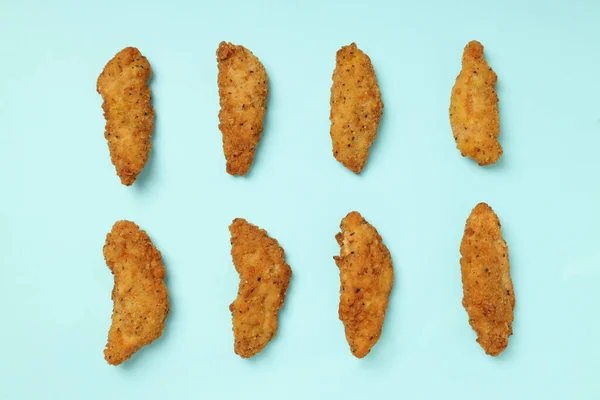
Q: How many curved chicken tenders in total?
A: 2